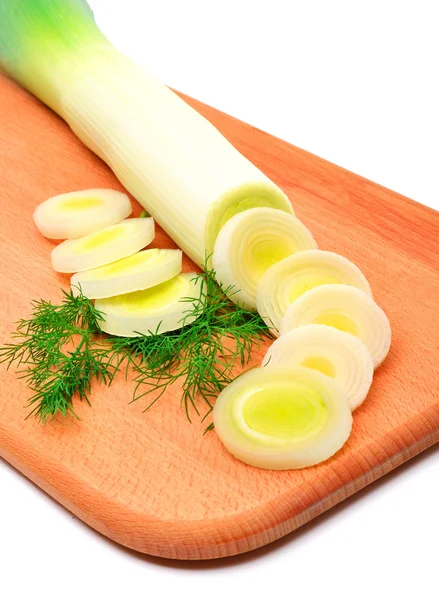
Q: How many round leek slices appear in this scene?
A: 9